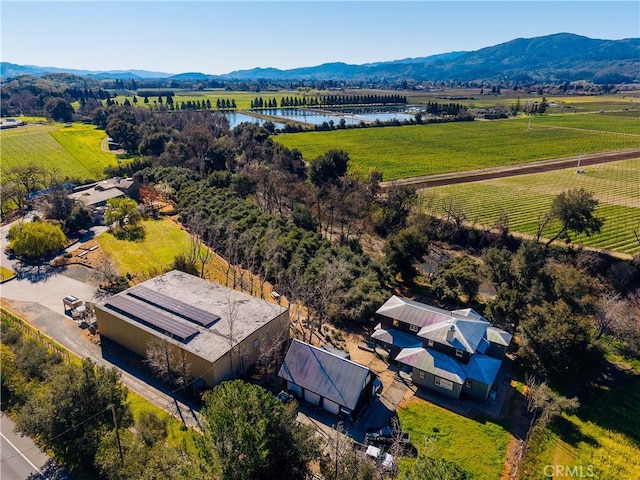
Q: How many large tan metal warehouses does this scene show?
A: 1